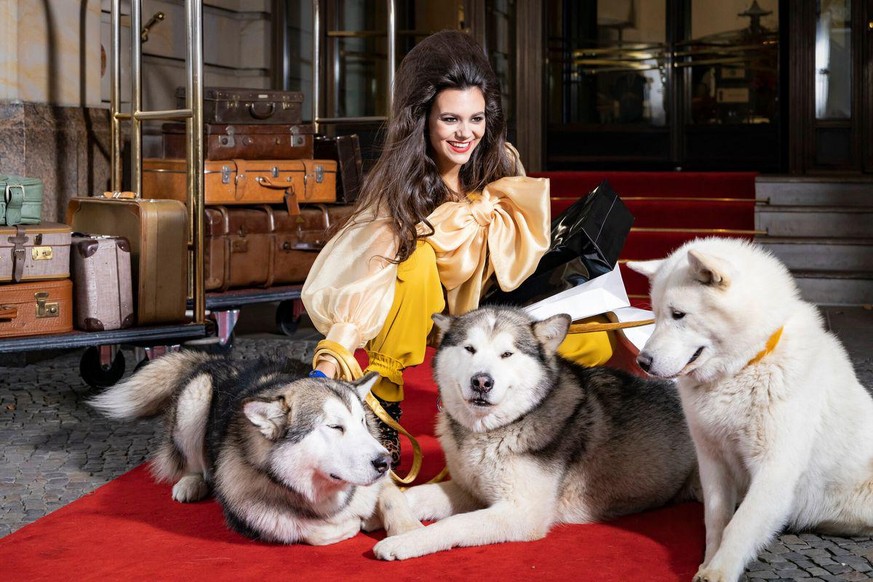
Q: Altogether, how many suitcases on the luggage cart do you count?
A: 10